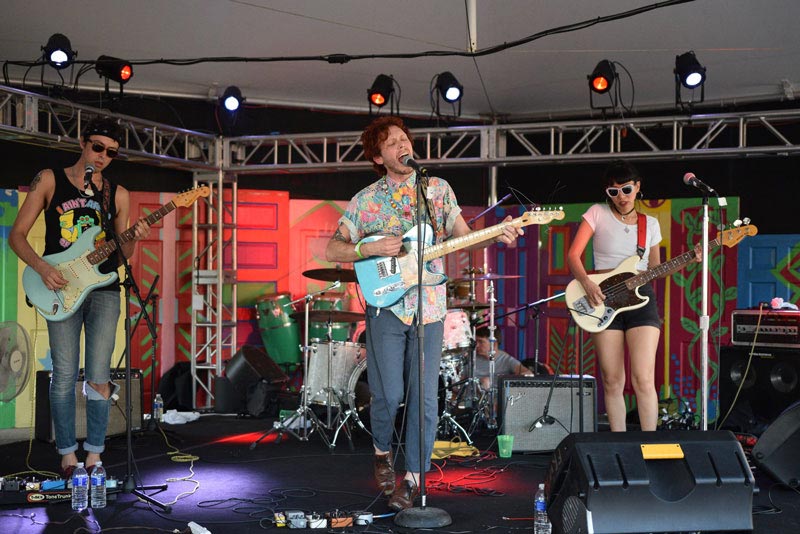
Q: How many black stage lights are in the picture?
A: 7